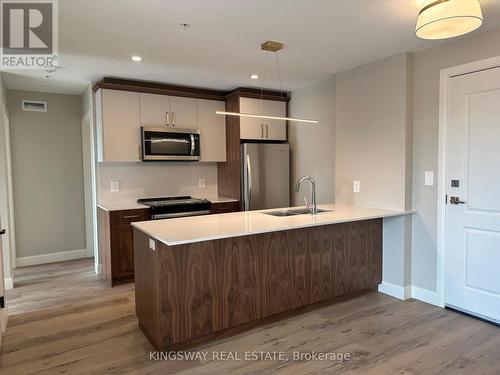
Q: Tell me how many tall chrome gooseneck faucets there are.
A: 1